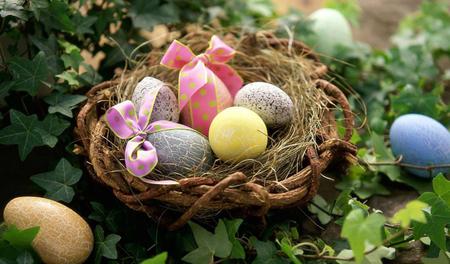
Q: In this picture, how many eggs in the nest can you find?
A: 5